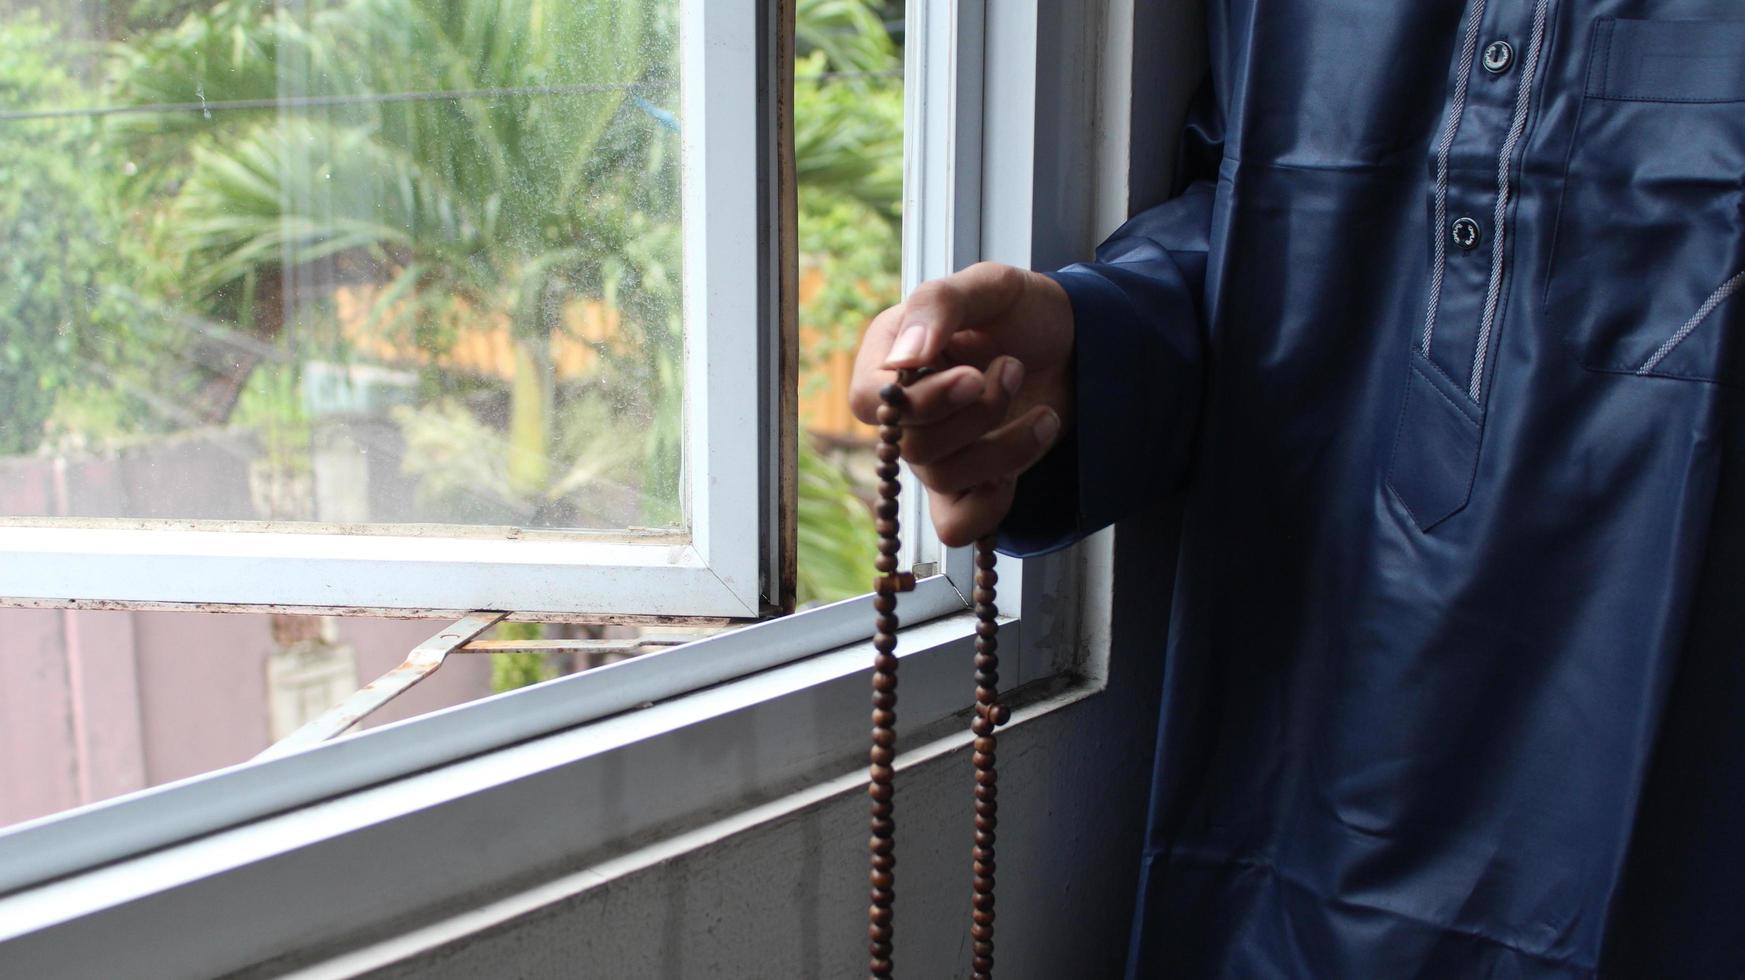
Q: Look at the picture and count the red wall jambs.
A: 0